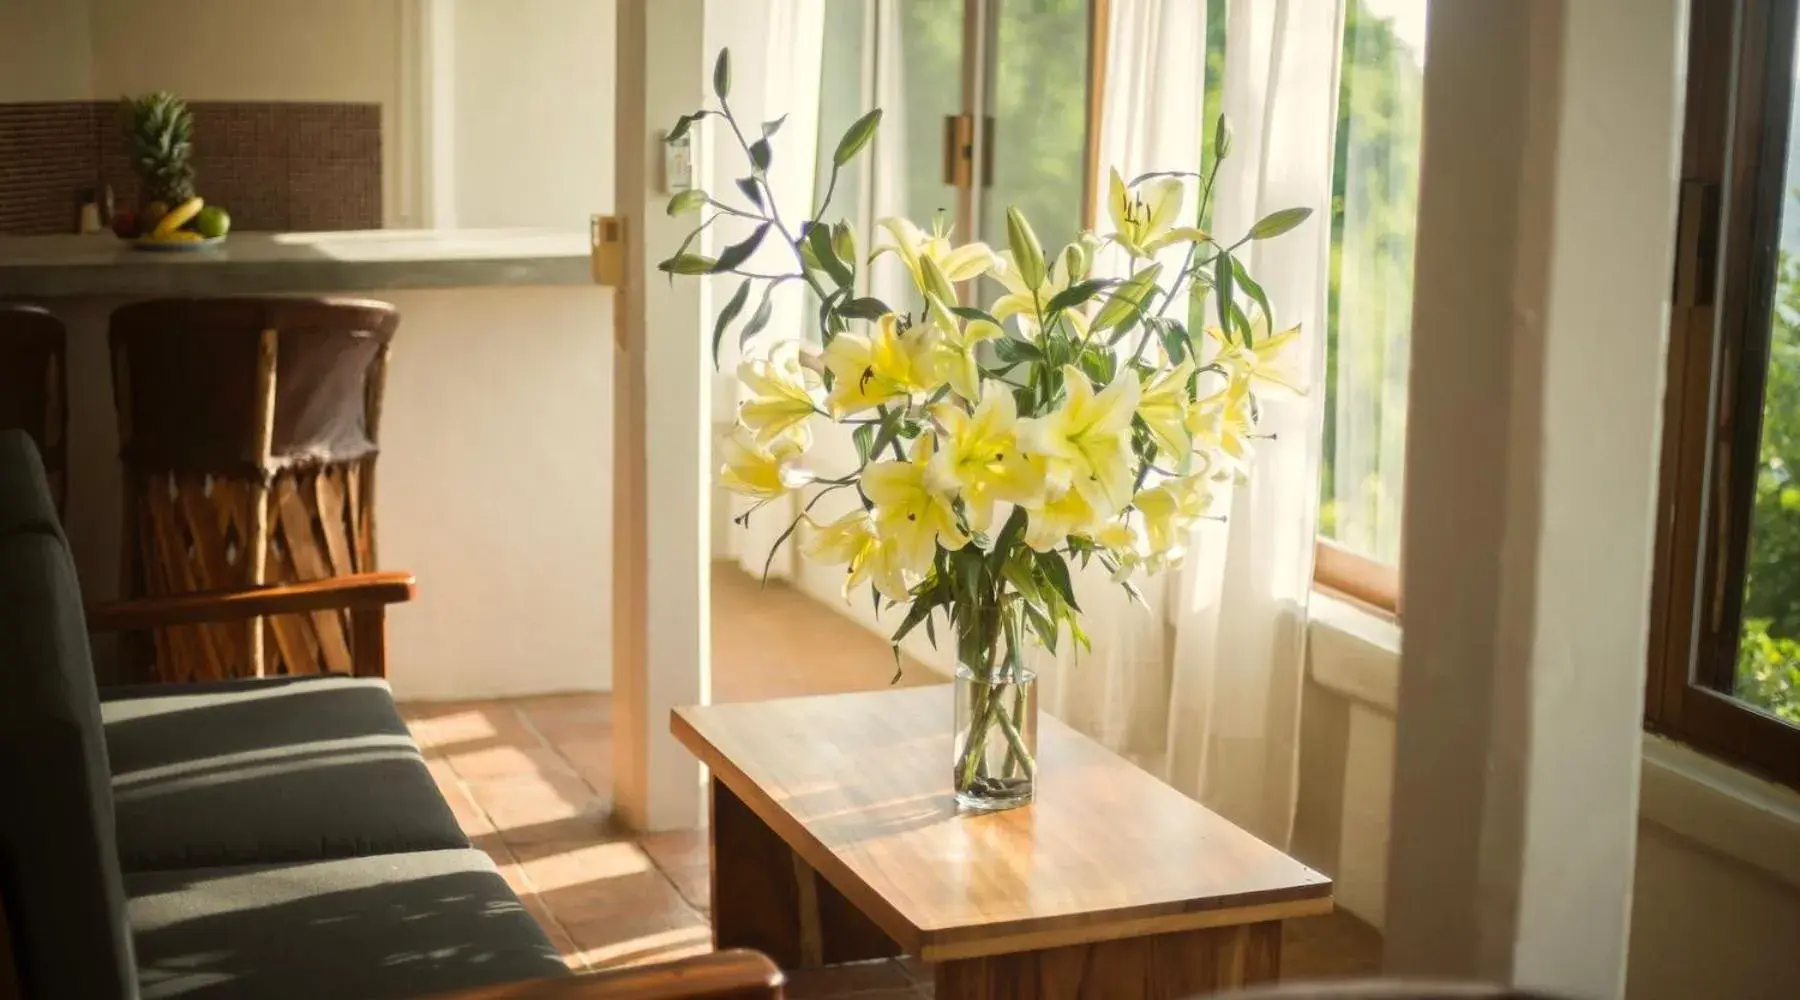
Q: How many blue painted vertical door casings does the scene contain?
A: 0